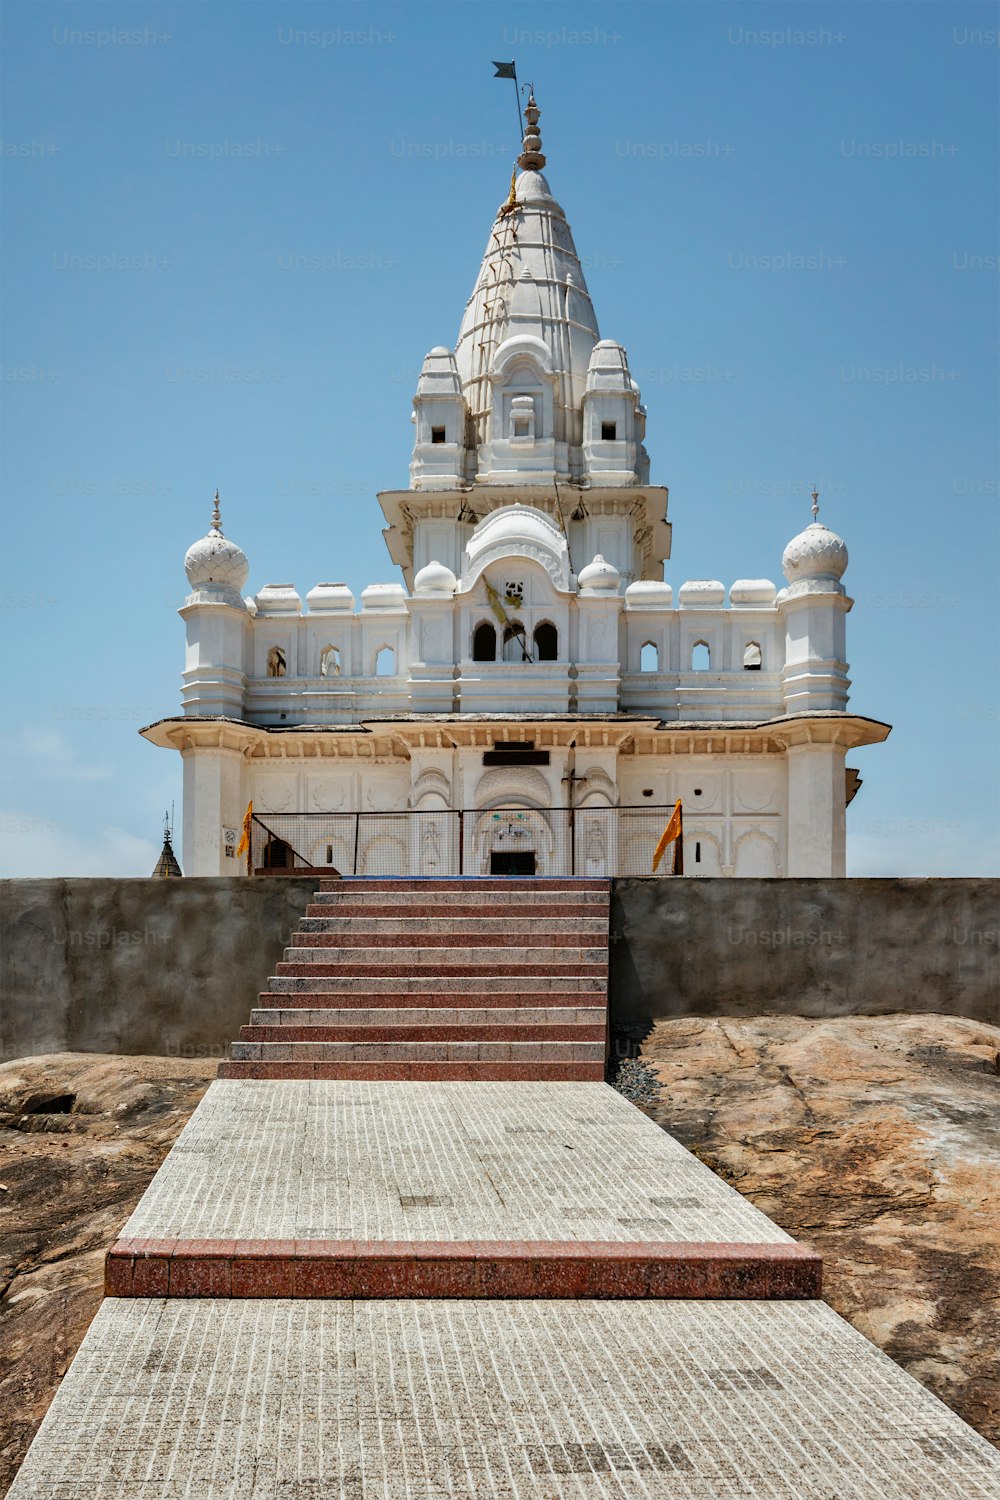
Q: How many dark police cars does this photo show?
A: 0